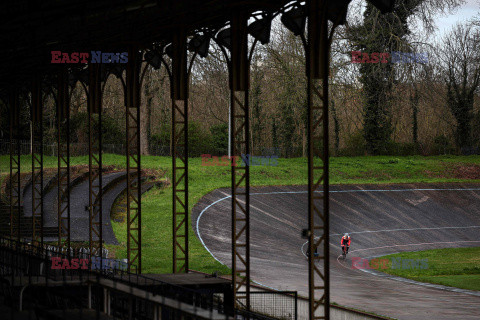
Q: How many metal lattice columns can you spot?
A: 8